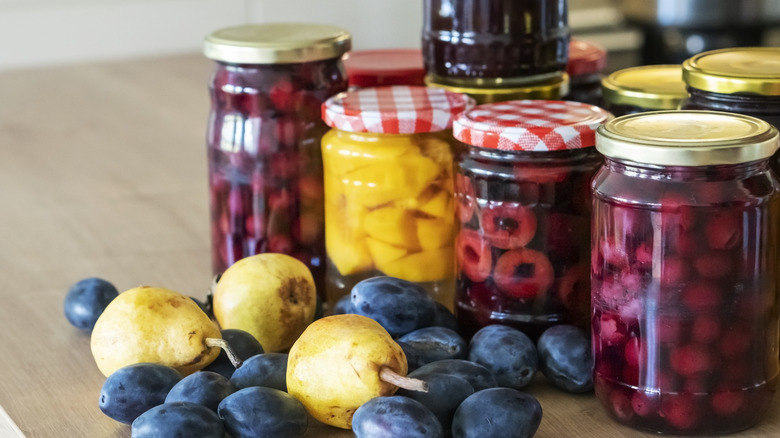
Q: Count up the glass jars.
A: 10